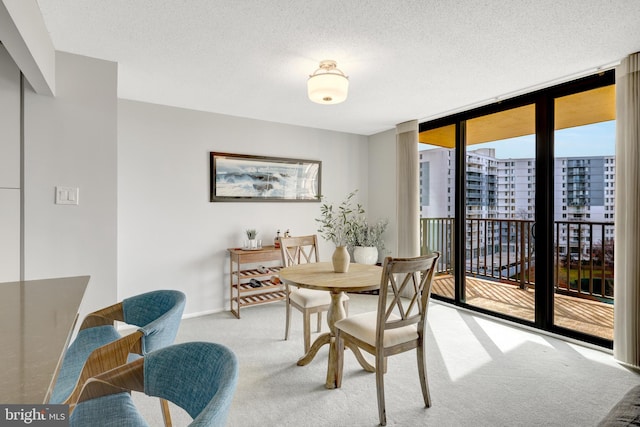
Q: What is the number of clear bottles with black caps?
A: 2